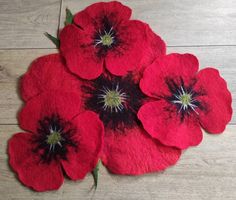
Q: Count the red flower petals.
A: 12